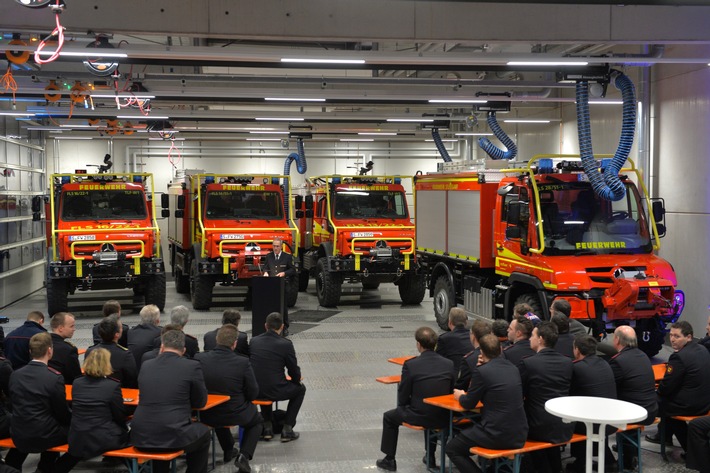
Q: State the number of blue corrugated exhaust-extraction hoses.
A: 4